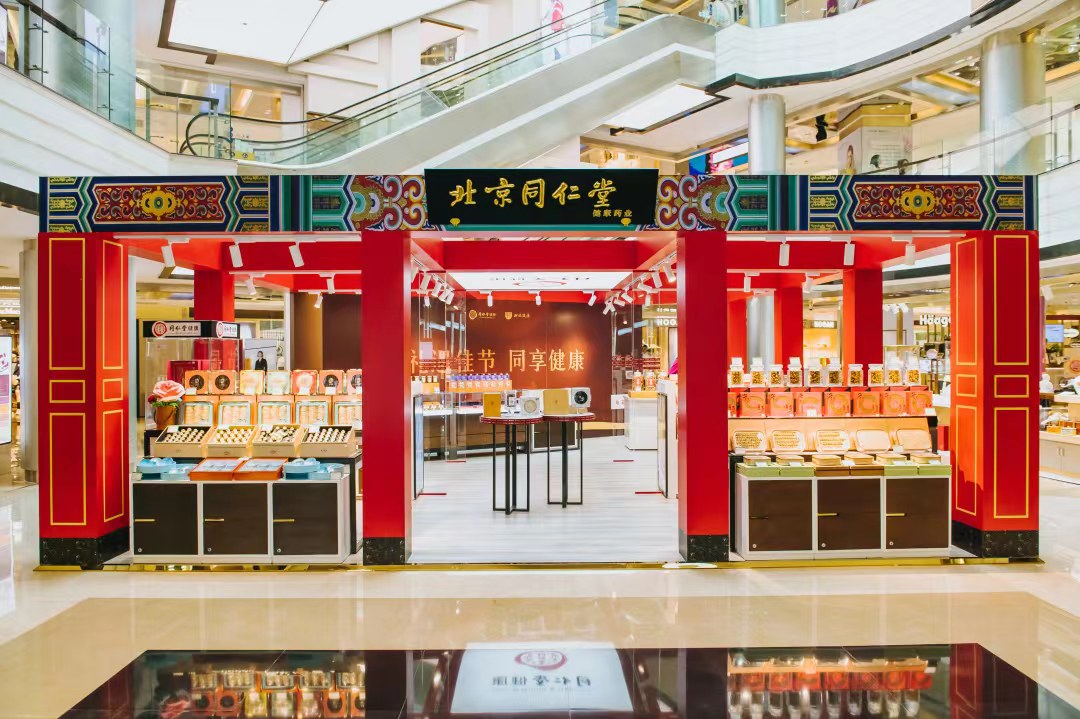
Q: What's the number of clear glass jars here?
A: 10